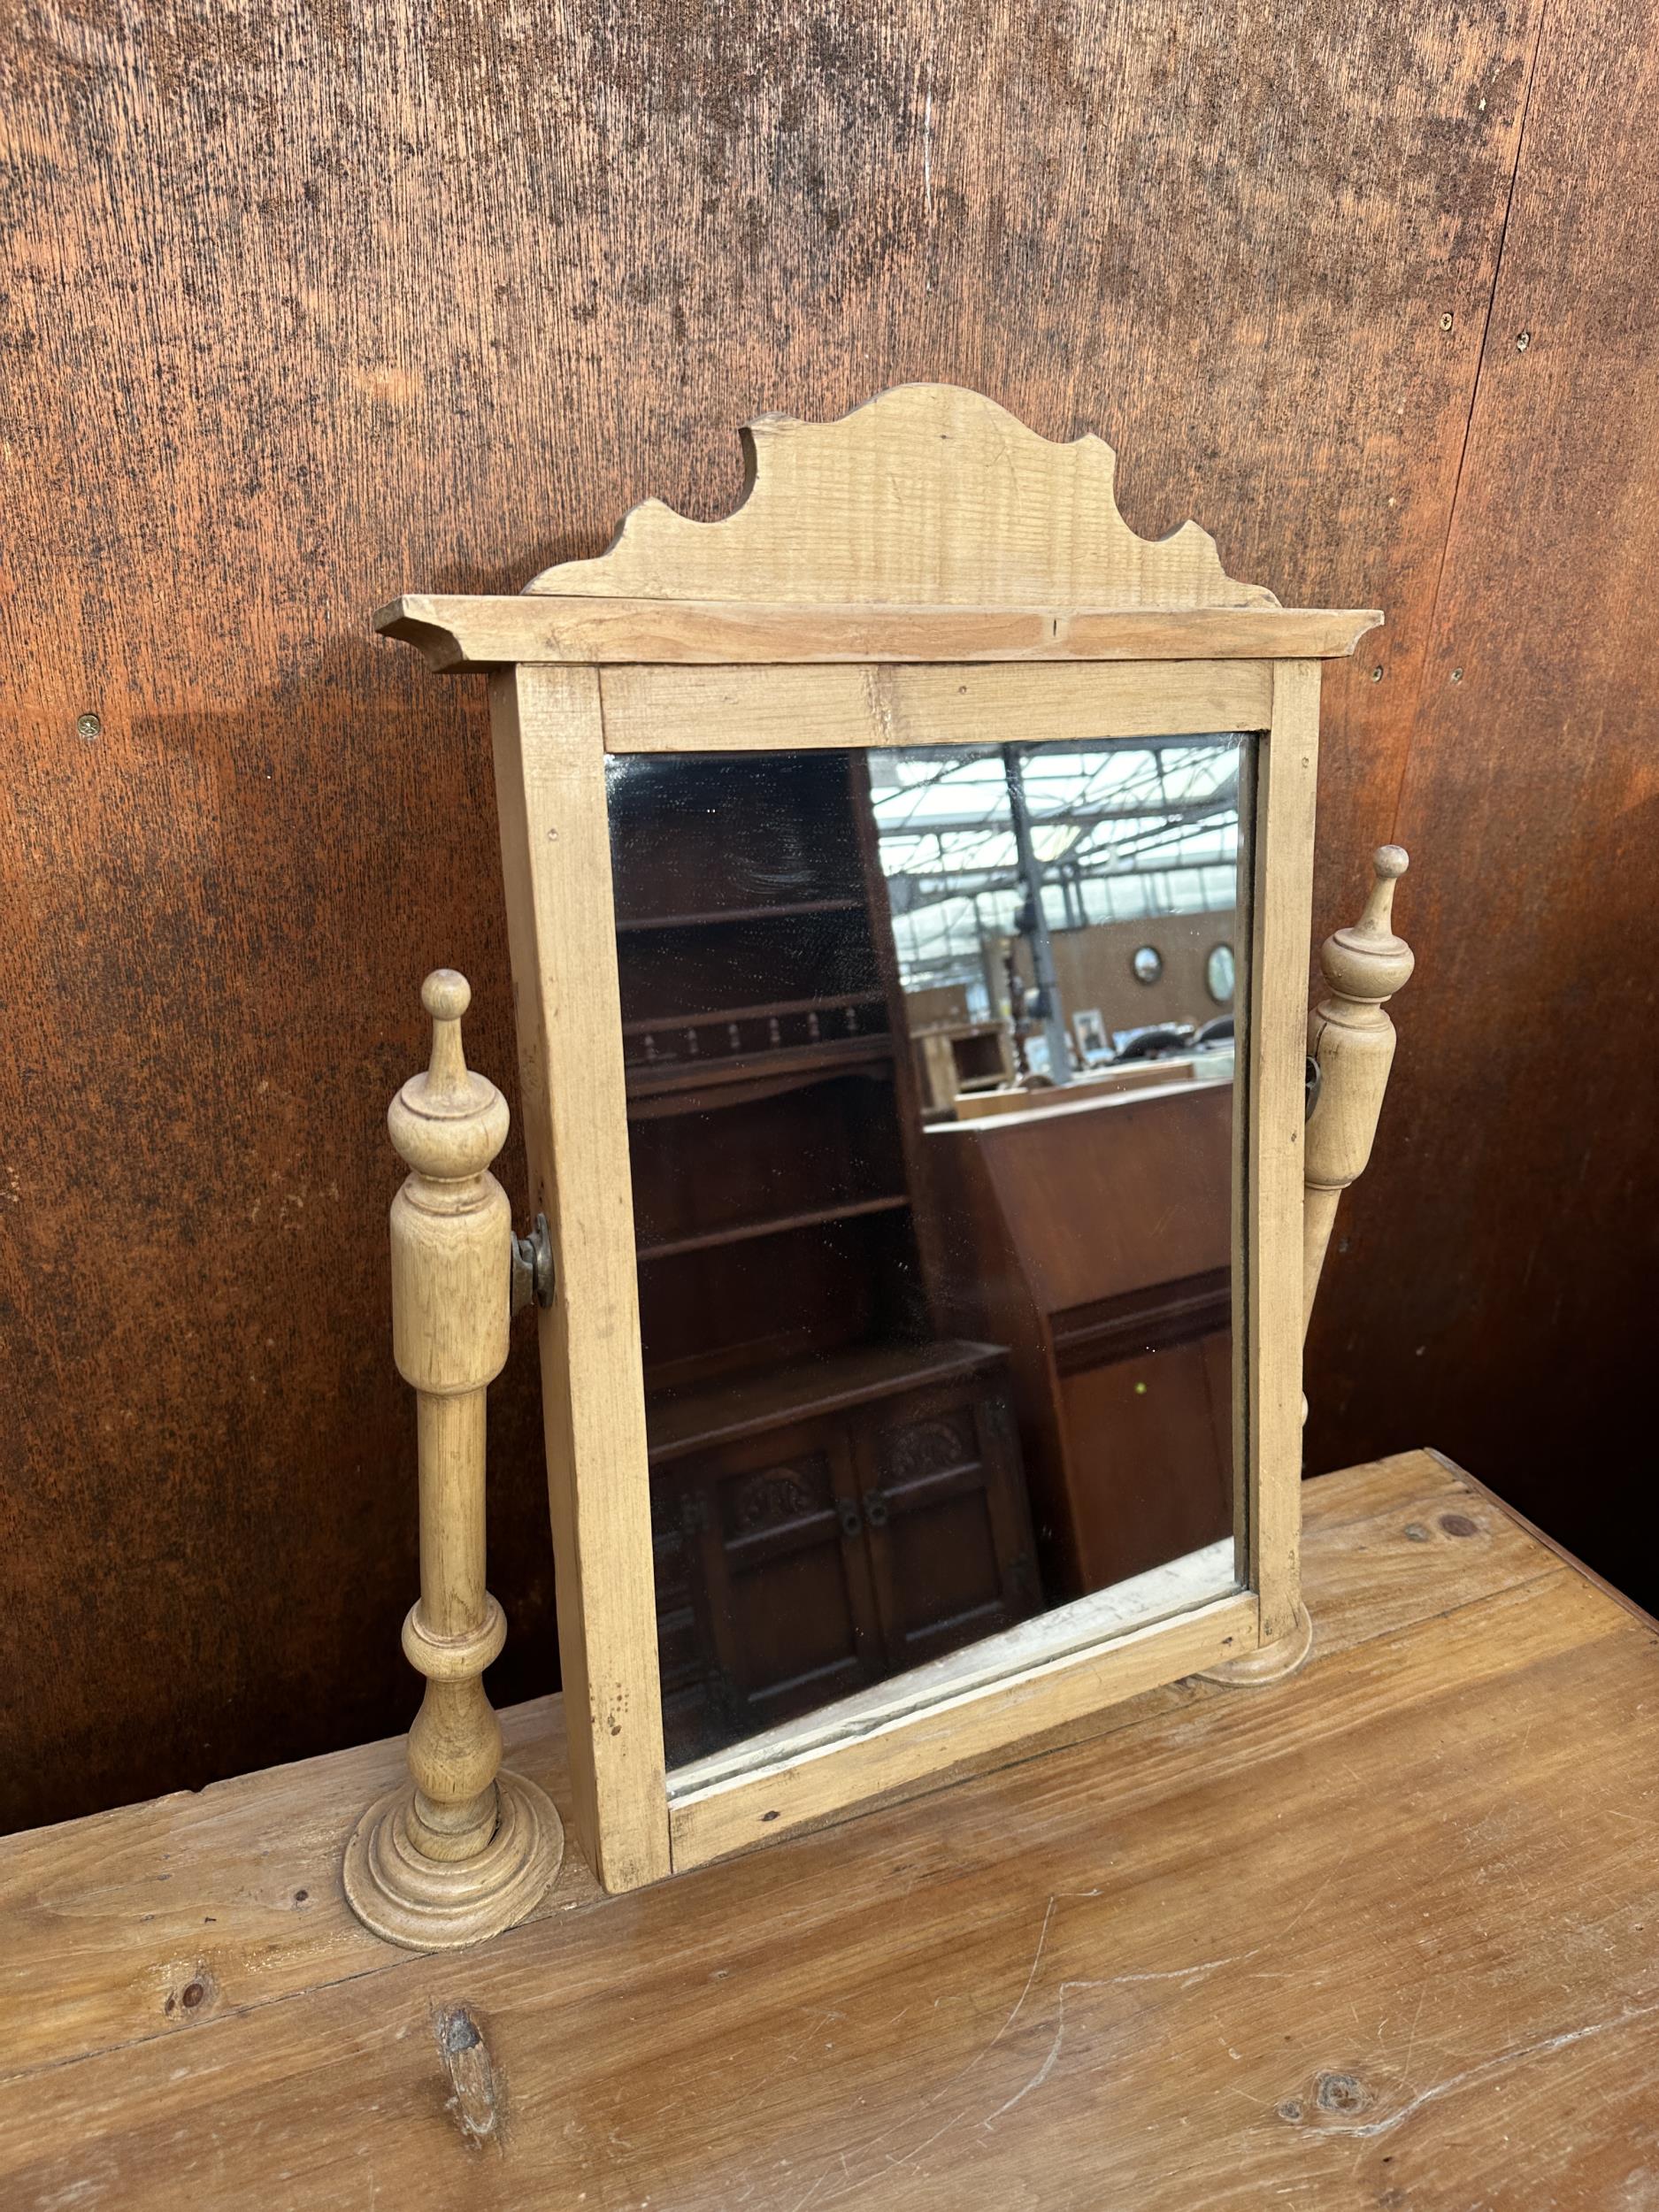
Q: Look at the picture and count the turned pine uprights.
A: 2